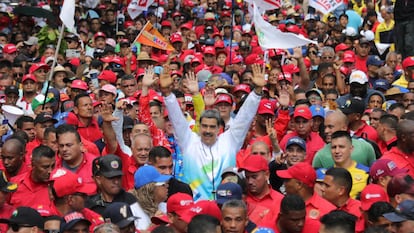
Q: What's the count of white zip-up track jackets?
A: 1